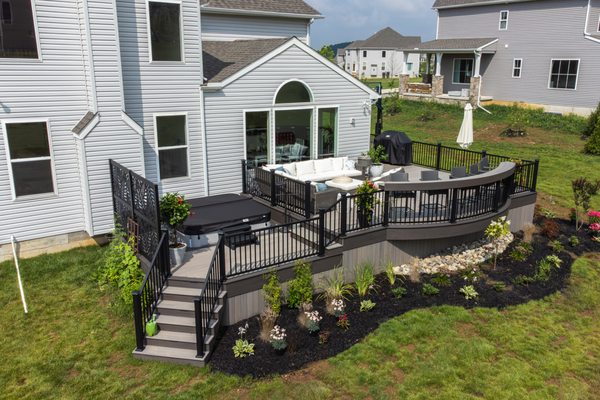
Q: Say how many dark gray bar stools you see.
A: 5